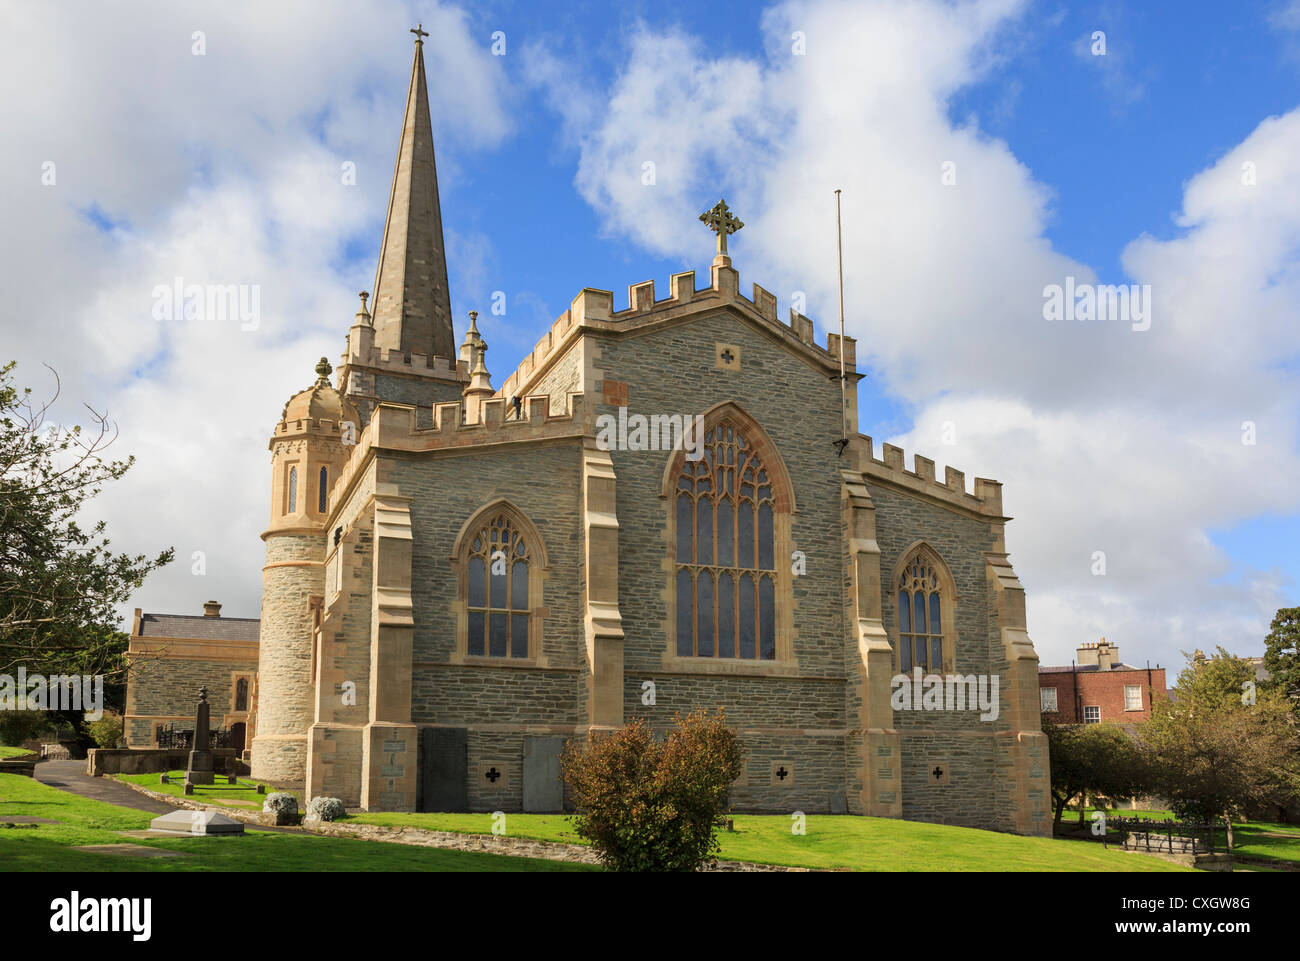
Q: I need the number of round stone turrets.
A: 1